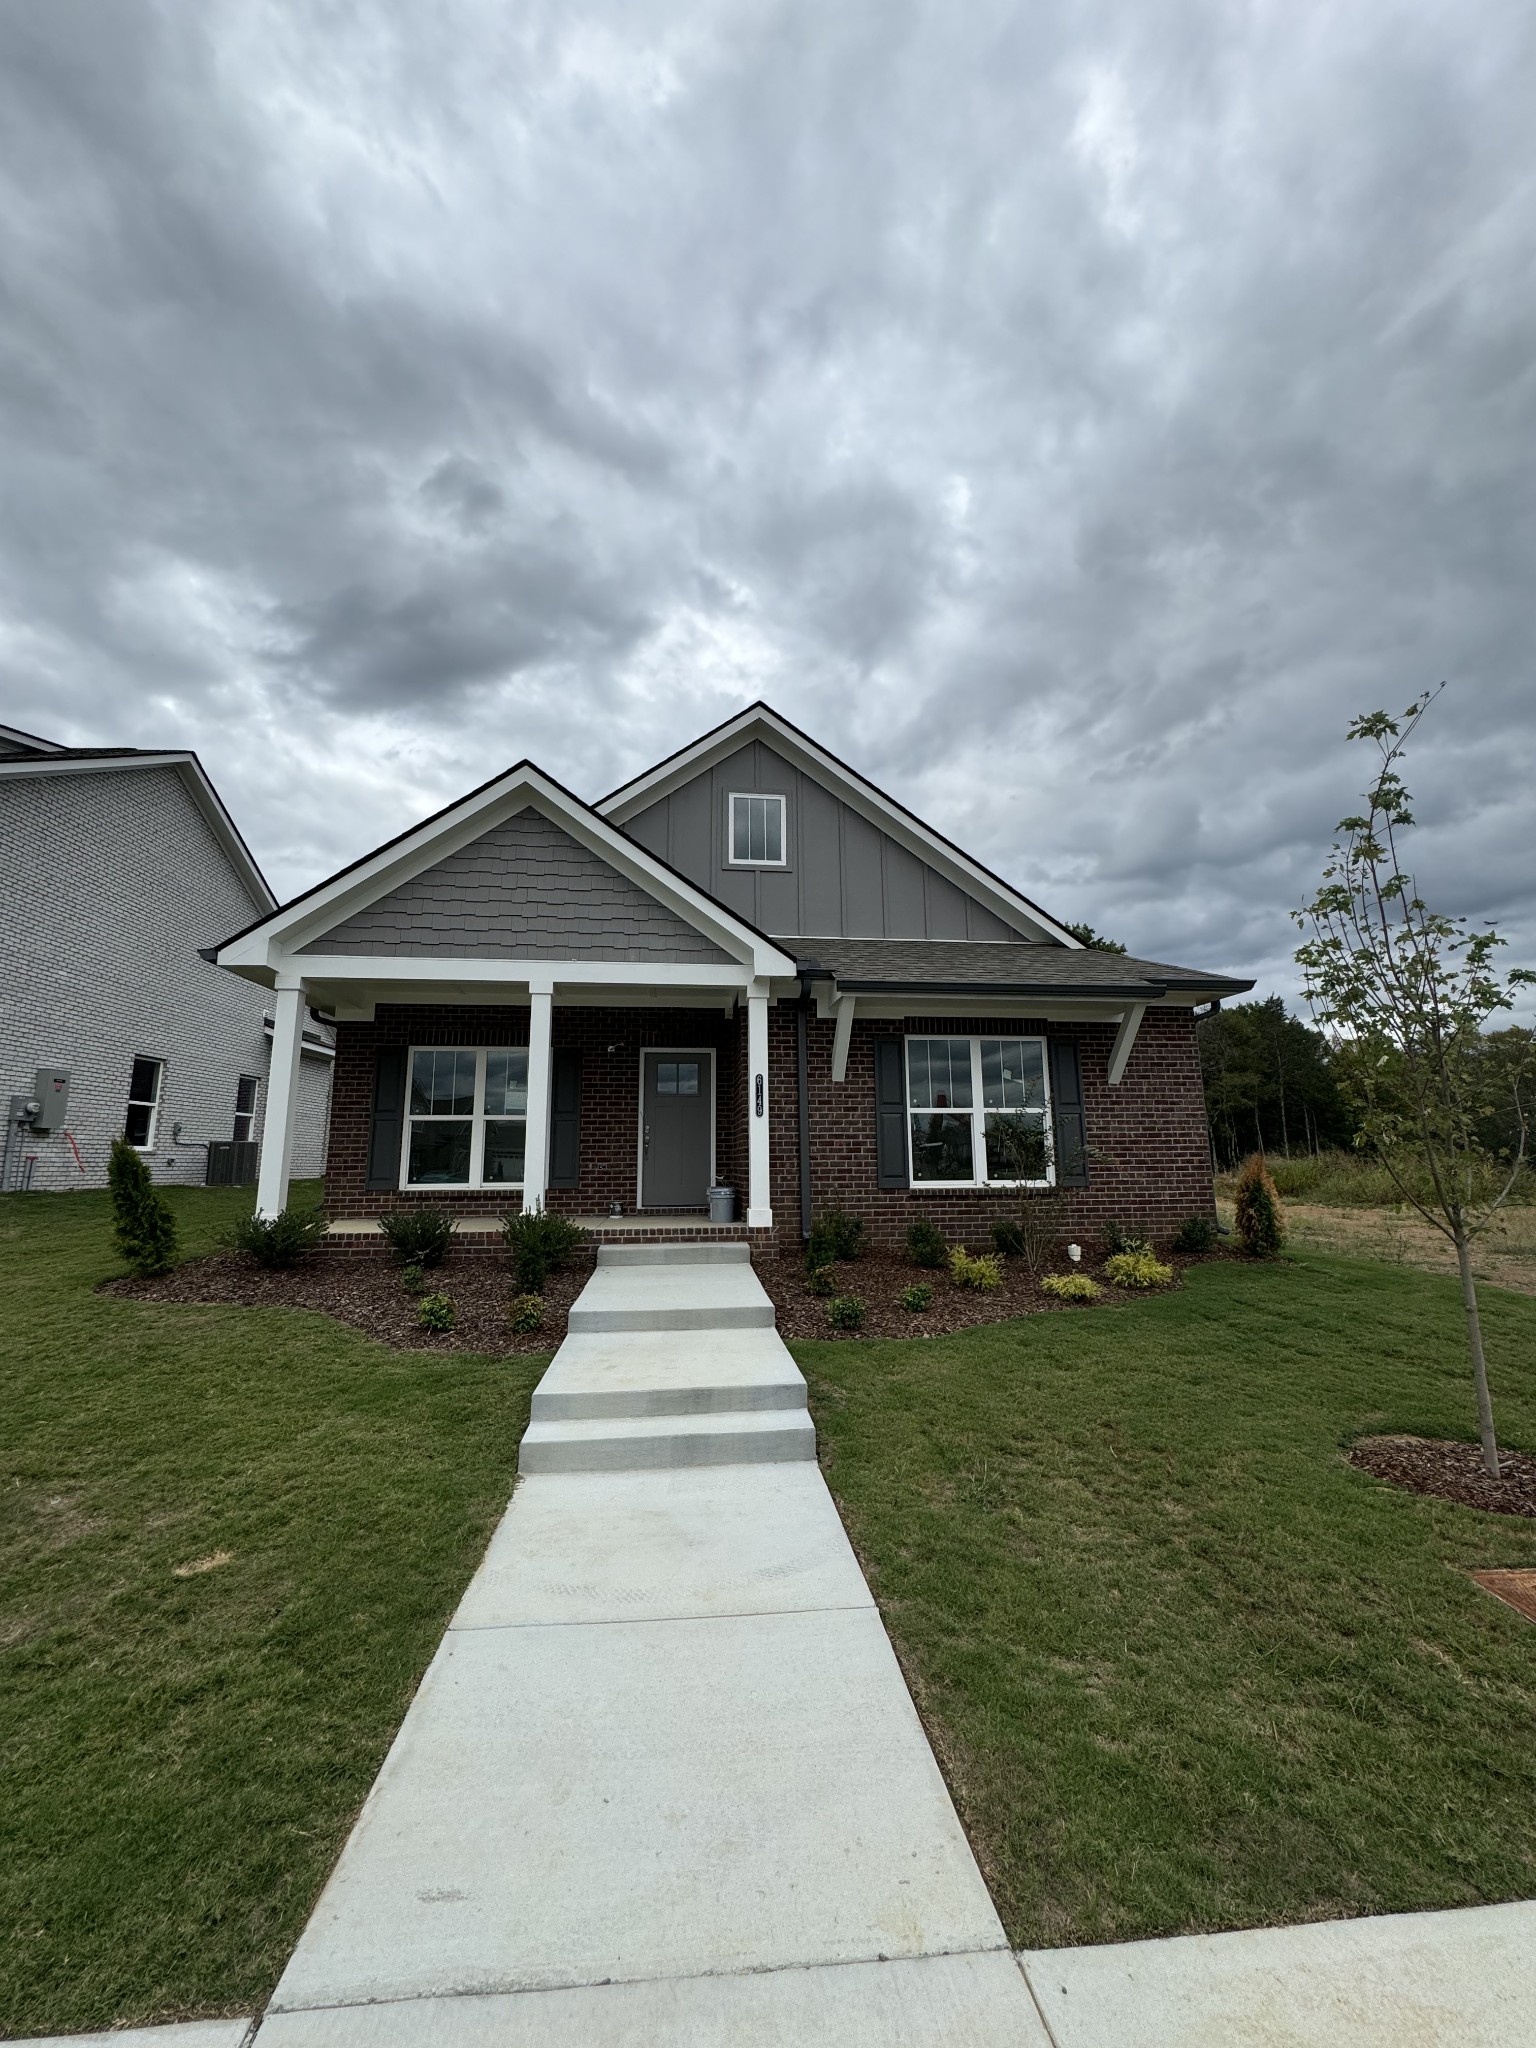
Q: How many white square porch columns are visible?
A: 3